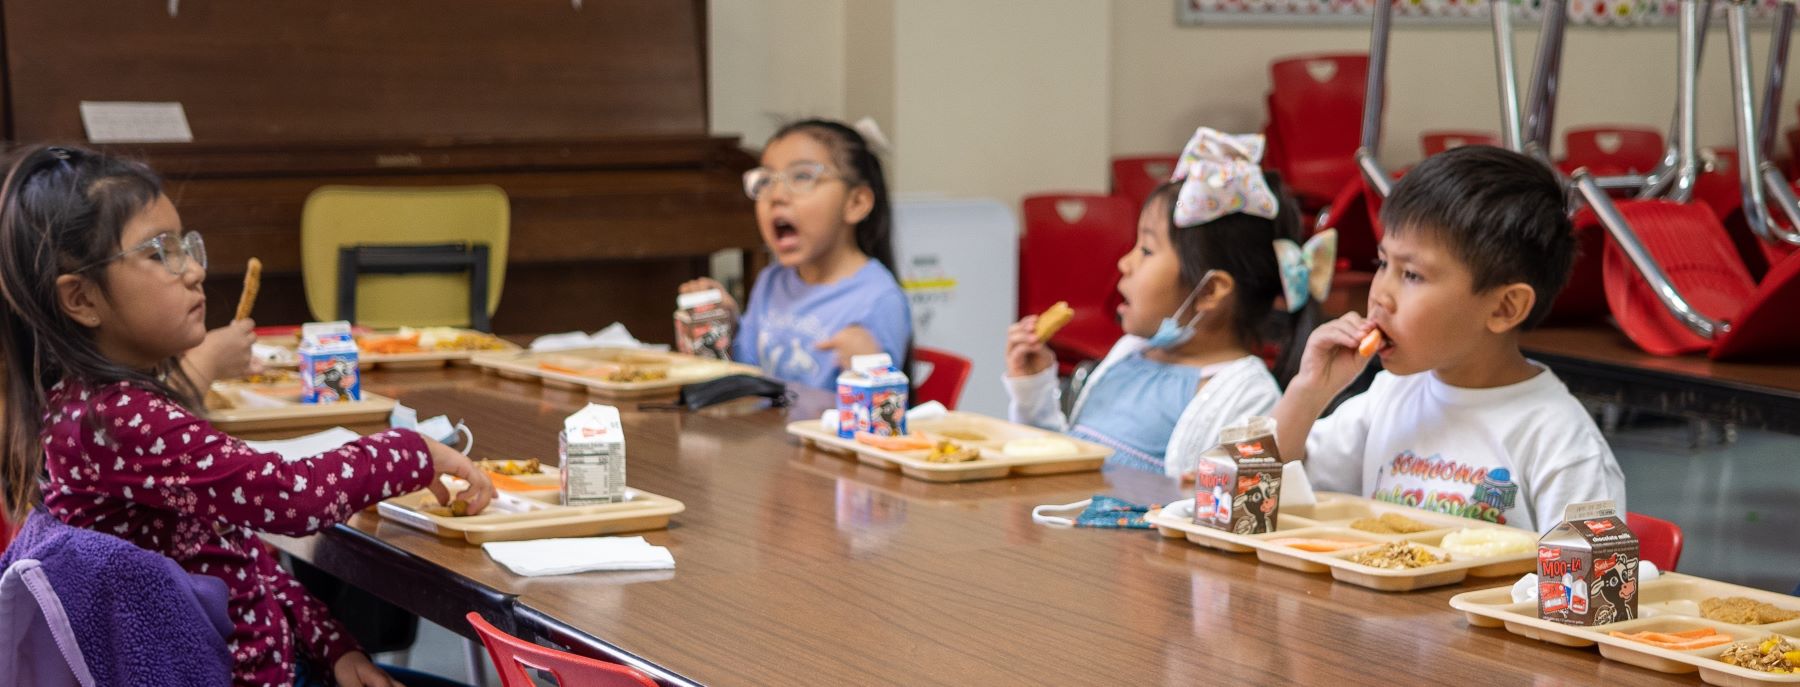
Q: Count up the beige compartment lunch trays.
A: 7